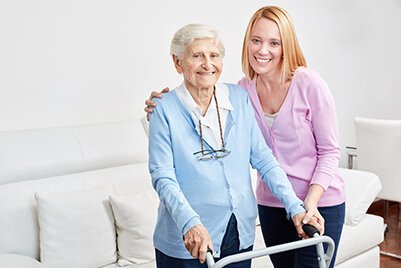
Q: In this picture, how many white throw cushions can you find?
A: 2